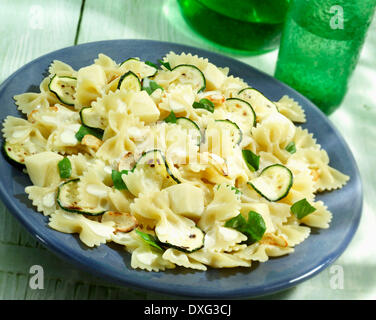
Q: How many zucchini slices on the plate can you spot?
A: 14